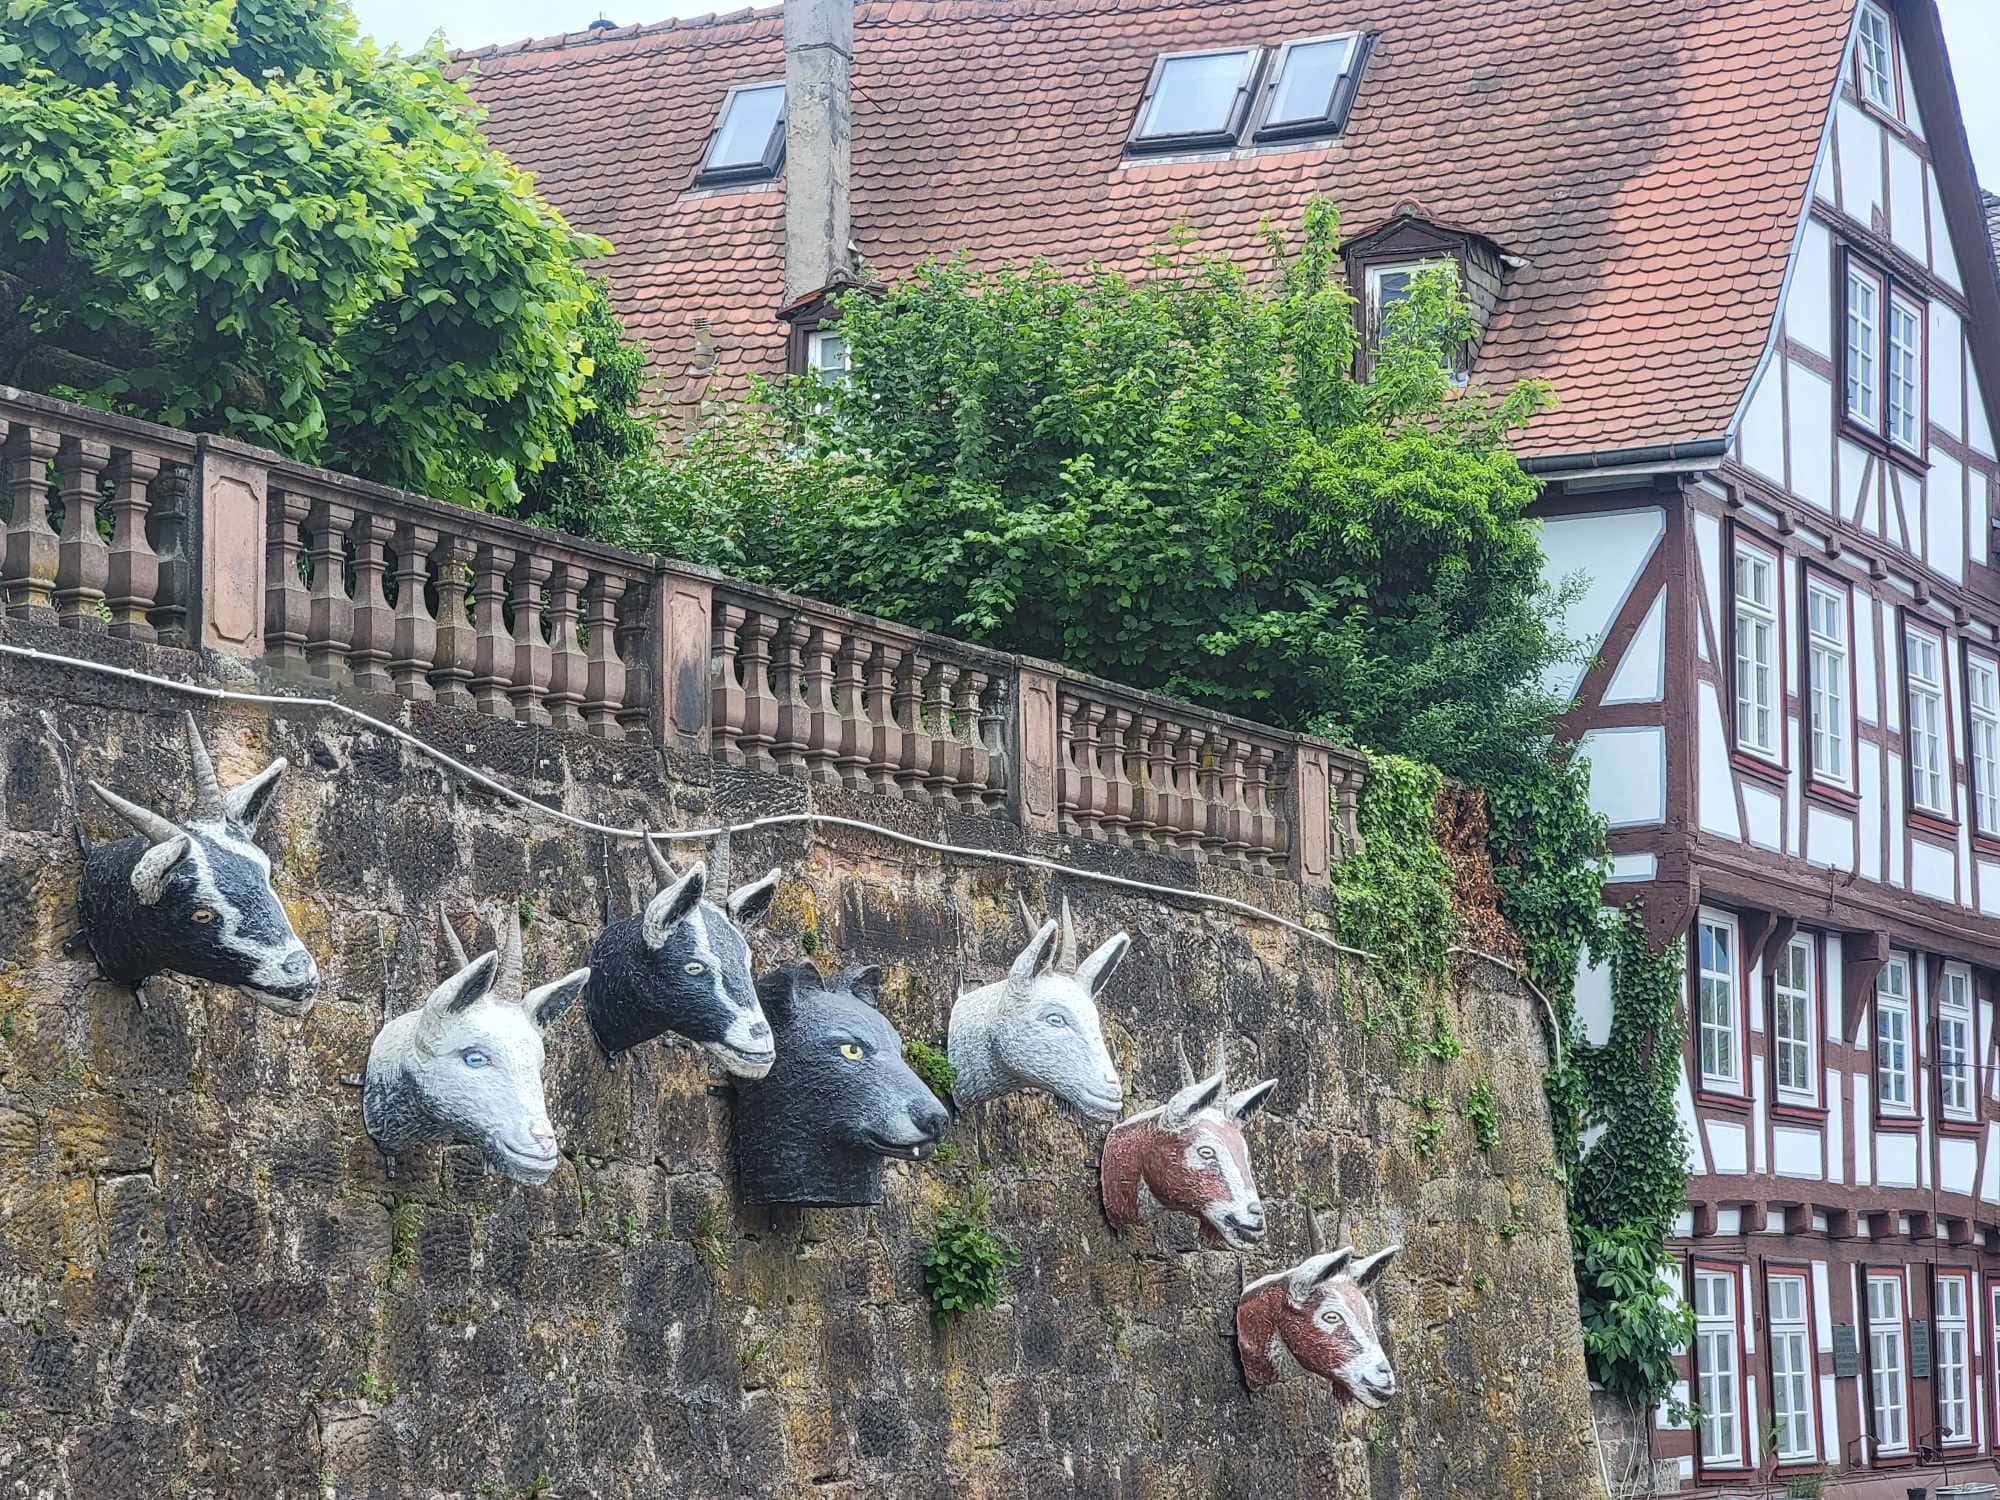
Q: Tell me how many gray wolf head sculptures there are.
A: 1